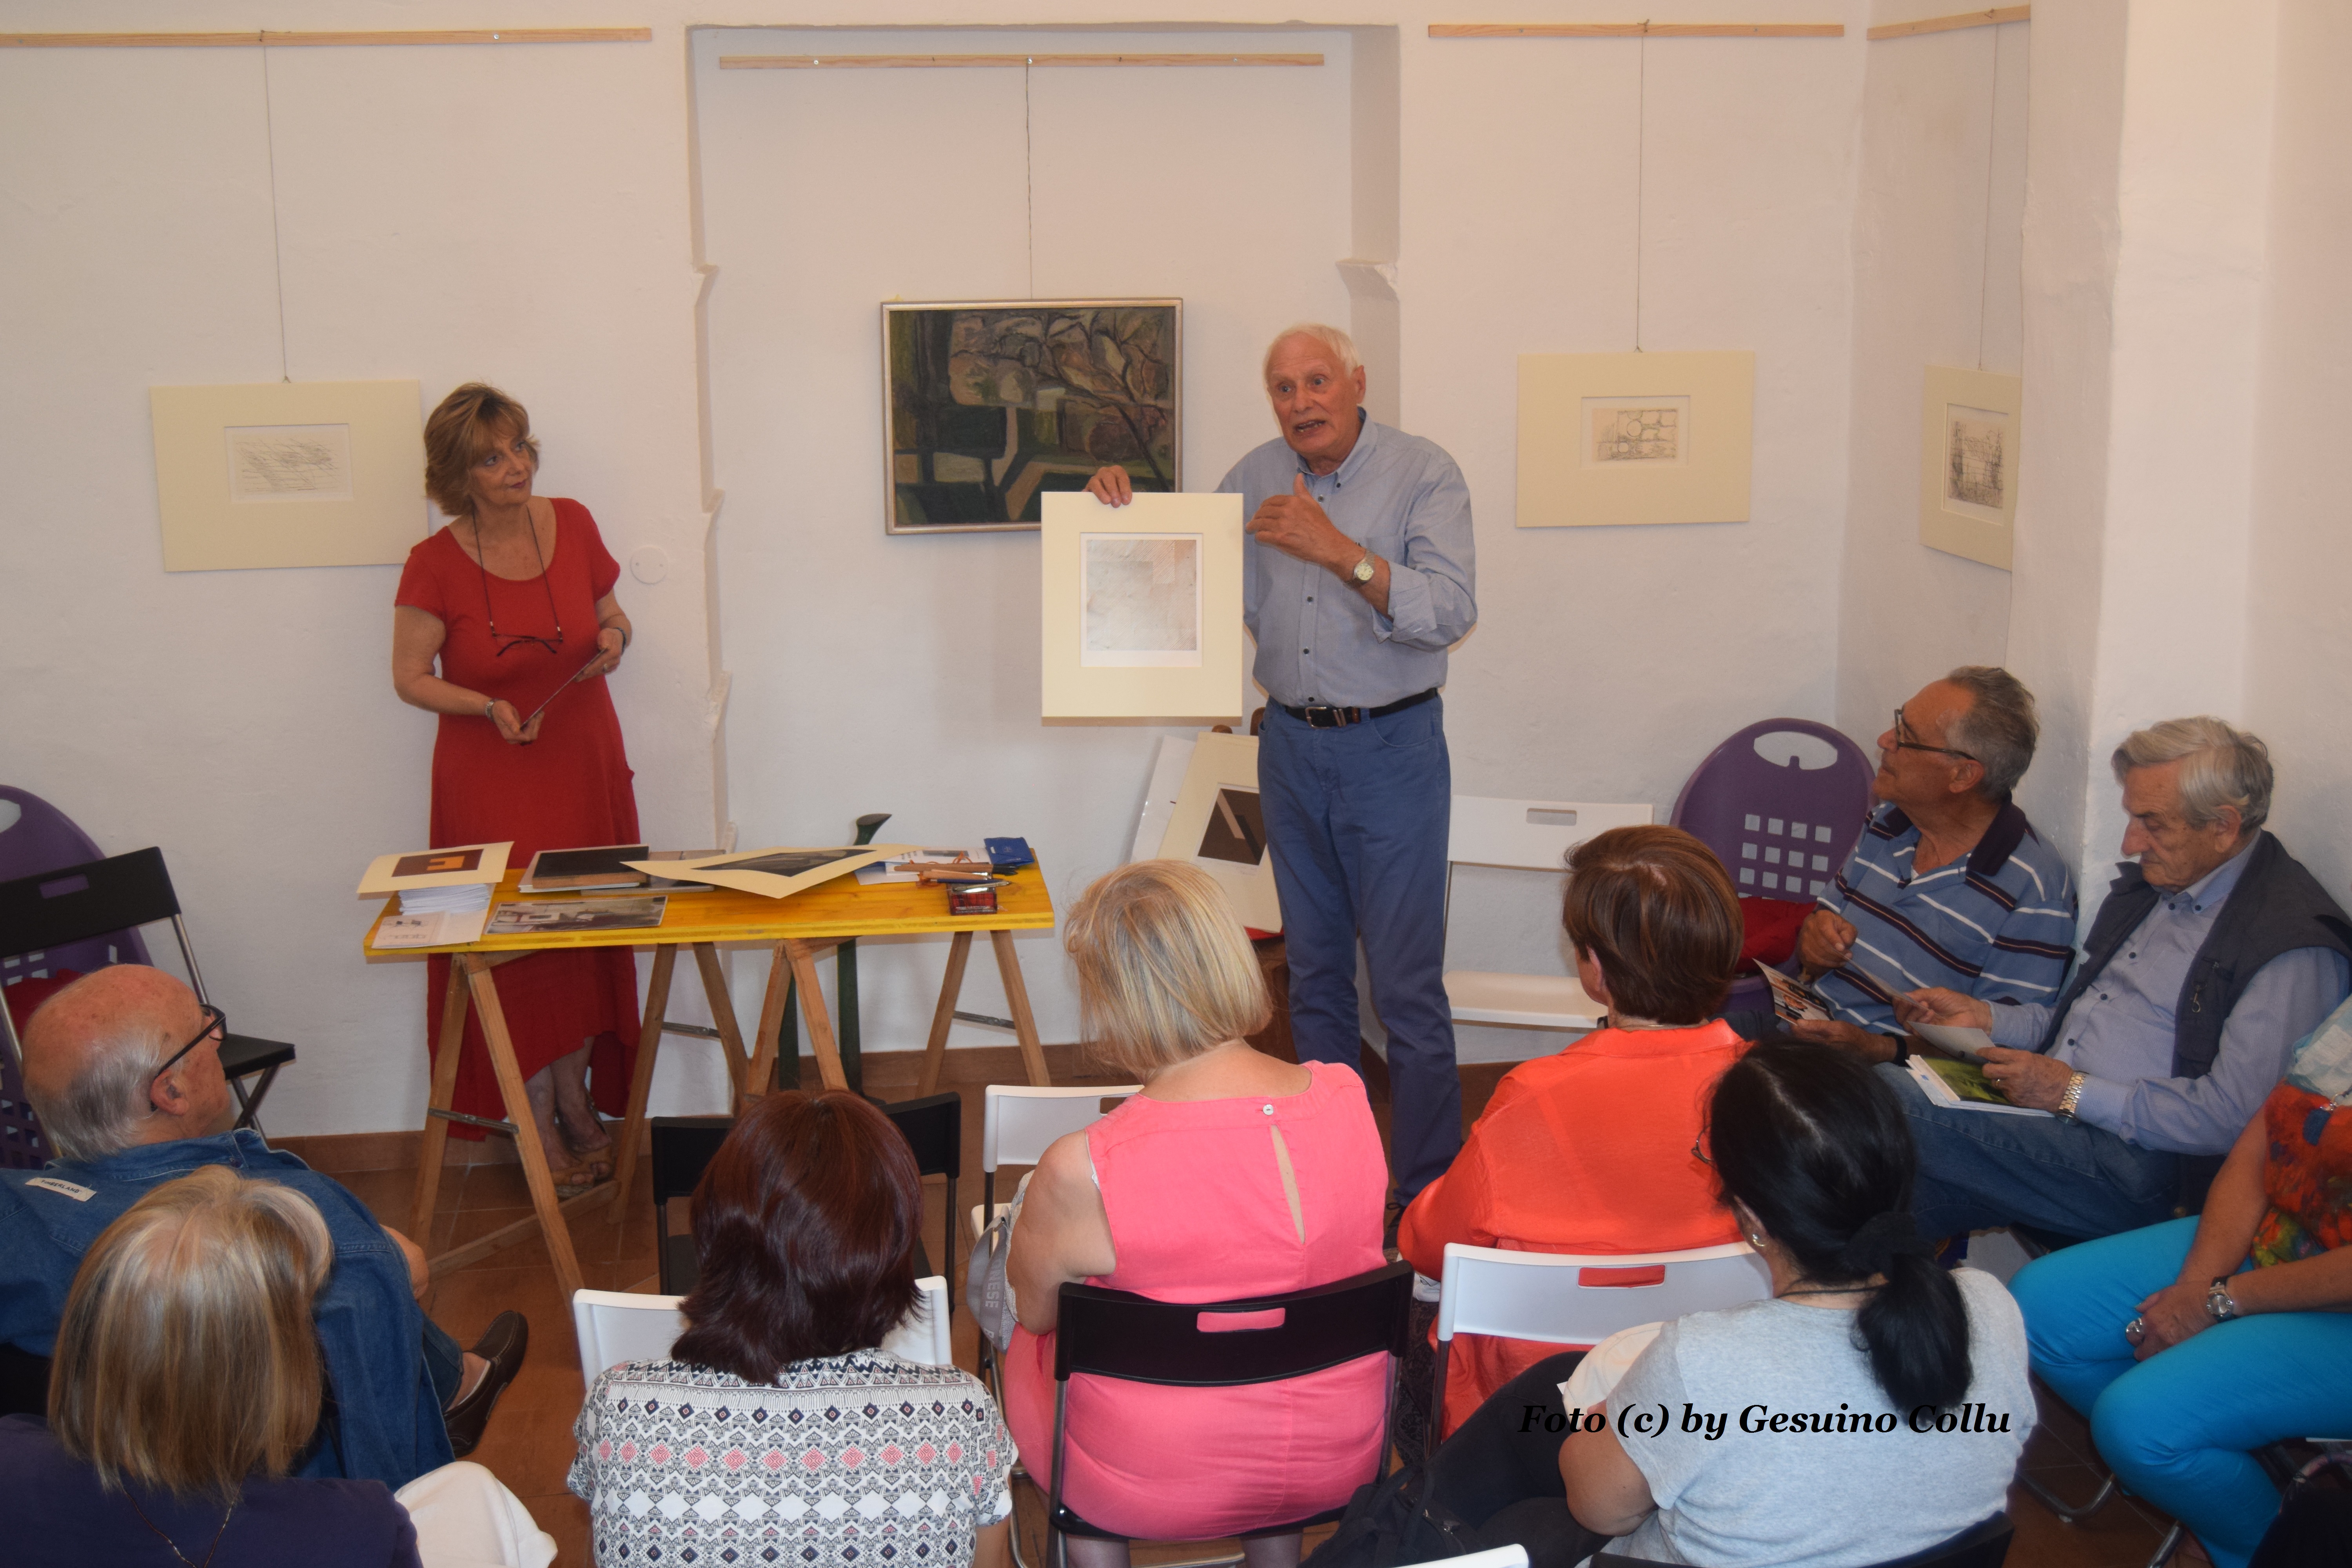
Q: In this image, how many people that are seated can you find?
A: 9